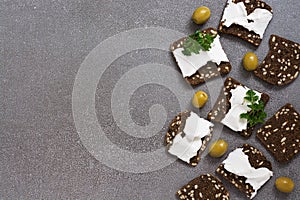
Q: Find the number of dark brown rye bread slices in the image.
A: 8